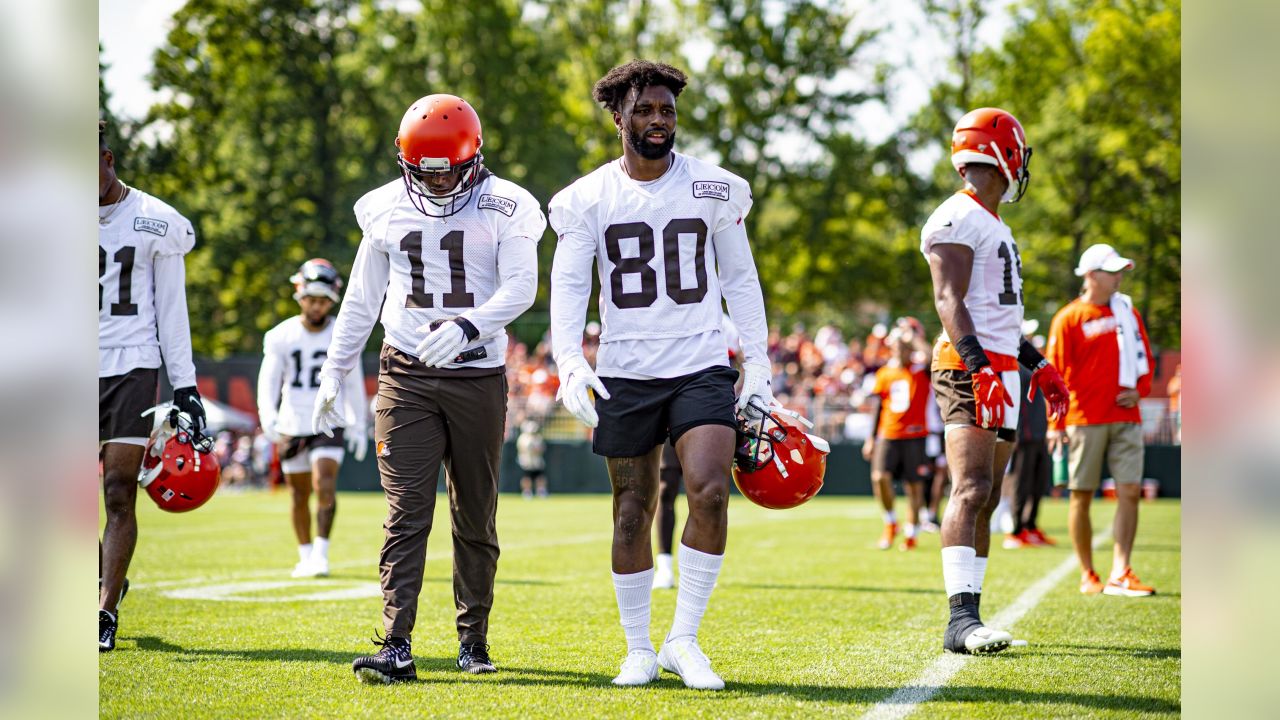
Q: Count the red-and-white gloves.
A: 2